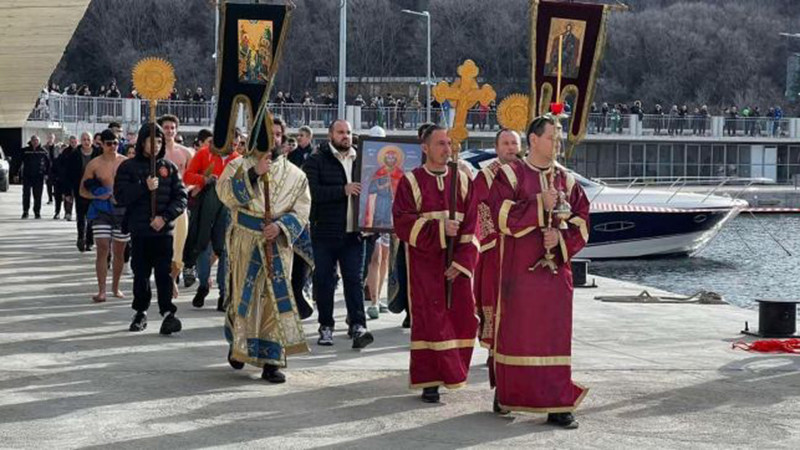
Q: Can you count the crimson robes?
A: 3